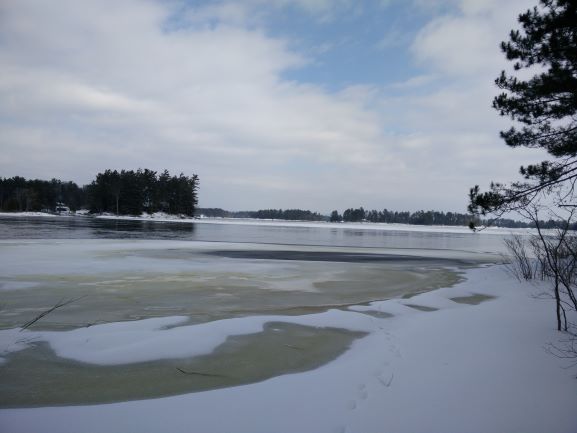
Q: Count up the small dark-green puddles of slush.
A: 3